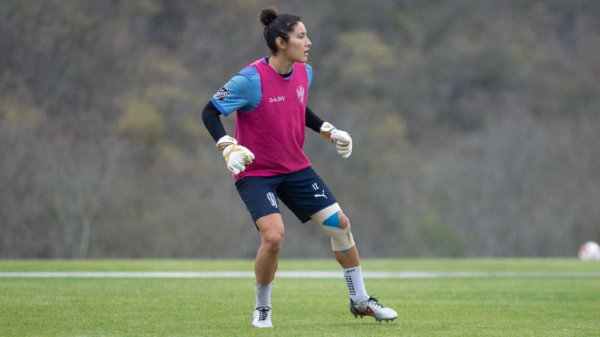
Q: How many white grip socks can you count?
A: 2